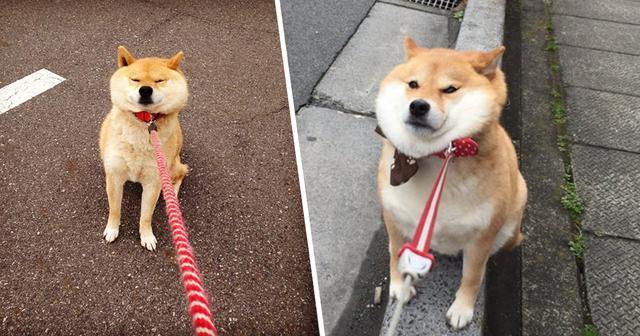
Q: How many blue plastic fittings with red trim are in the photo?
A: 0